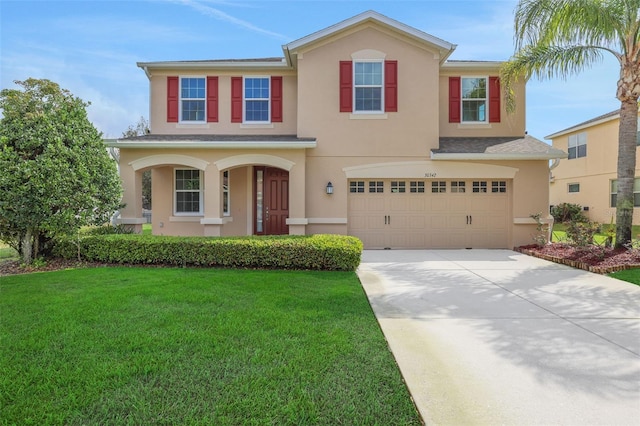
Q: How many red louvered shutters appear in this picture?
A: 8